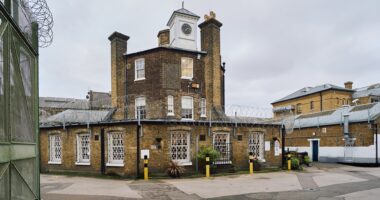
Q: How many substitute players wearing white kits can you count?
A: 0